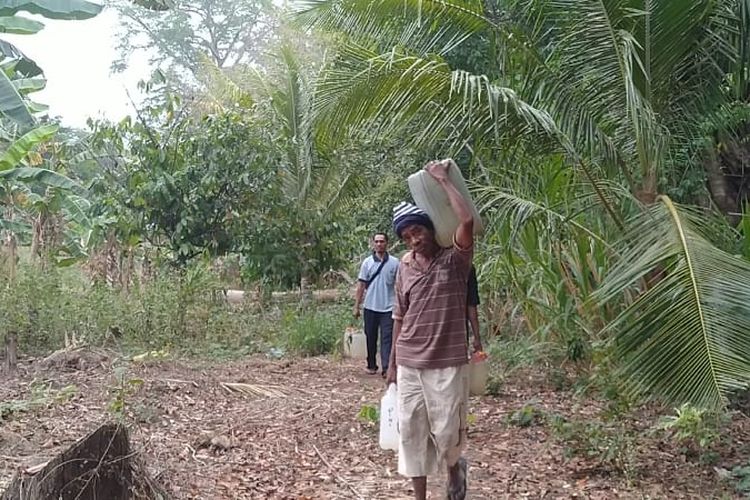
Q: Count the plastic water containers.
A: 4